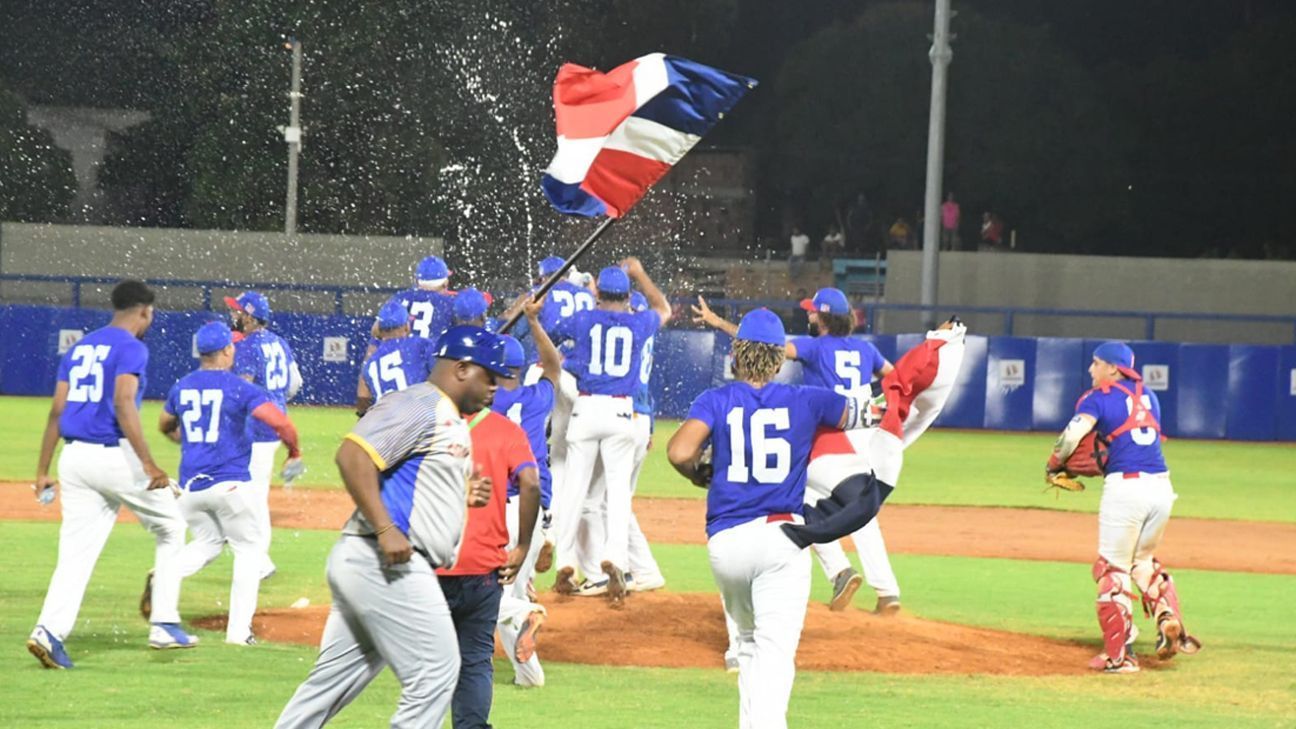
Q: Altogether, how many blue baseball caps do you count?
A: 12